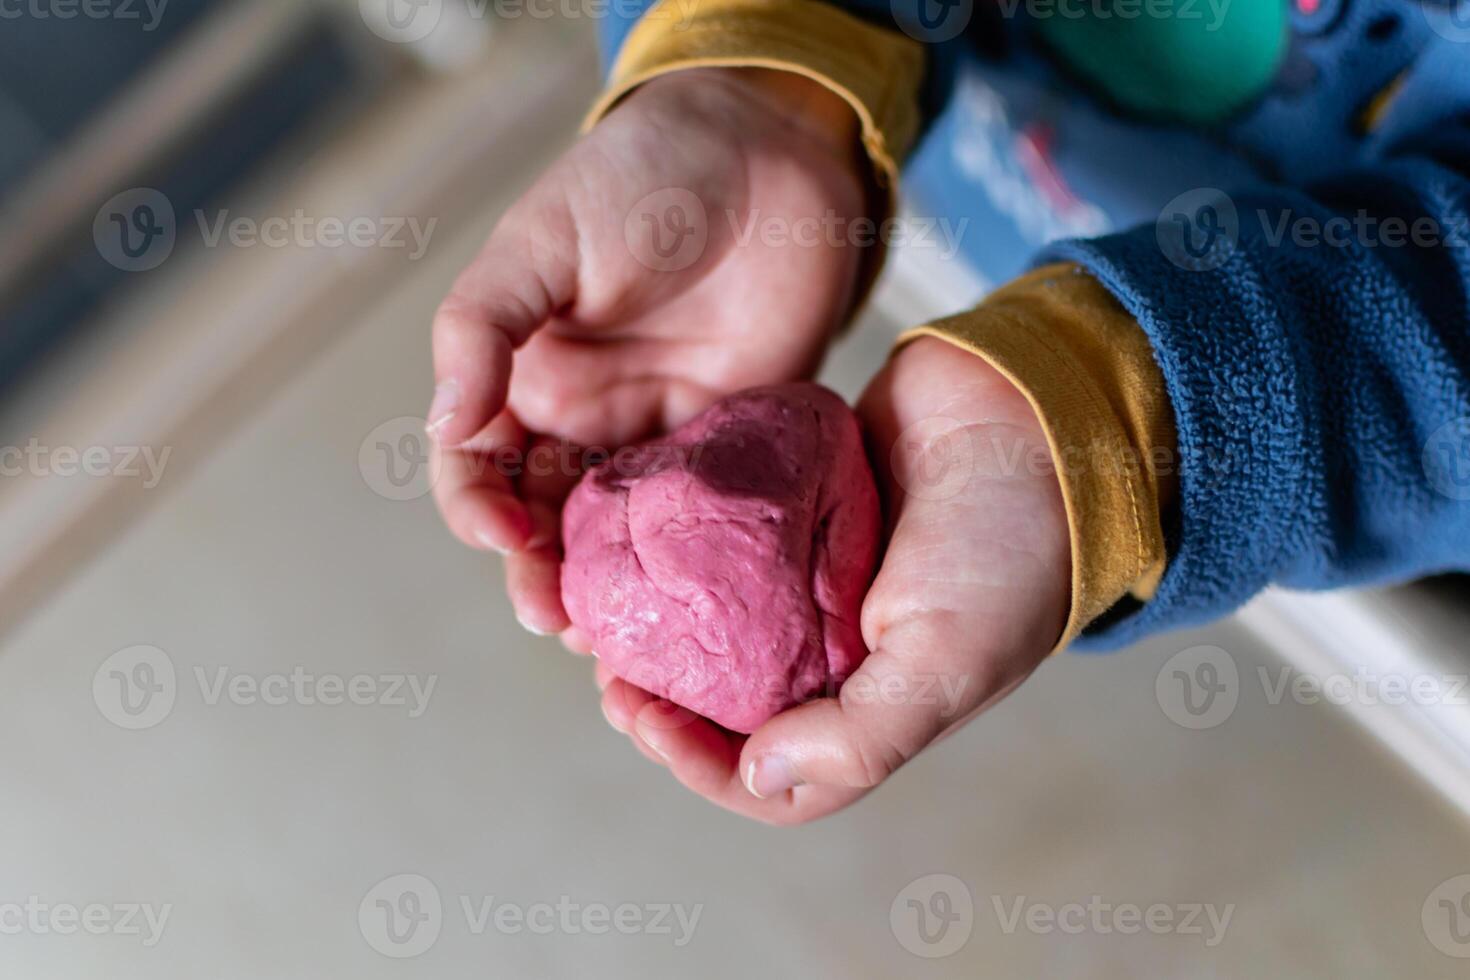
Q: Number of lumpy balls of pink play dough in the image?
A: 1